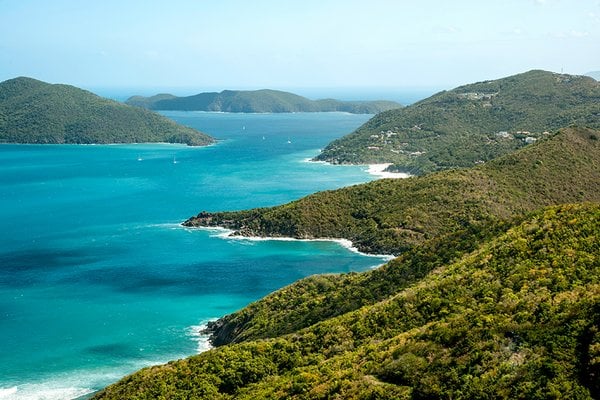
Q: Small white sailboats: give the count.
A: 5